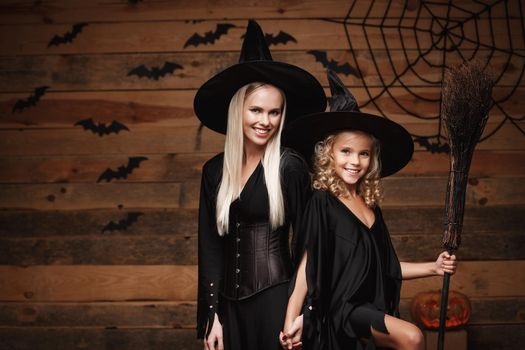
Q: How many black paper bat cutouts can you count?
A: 10